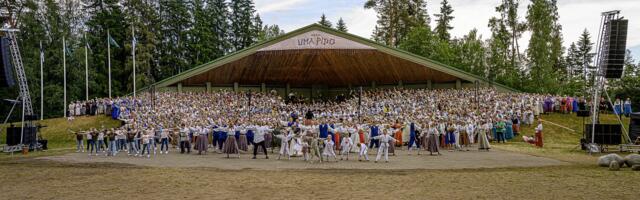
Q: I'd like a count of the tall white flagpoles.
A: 5